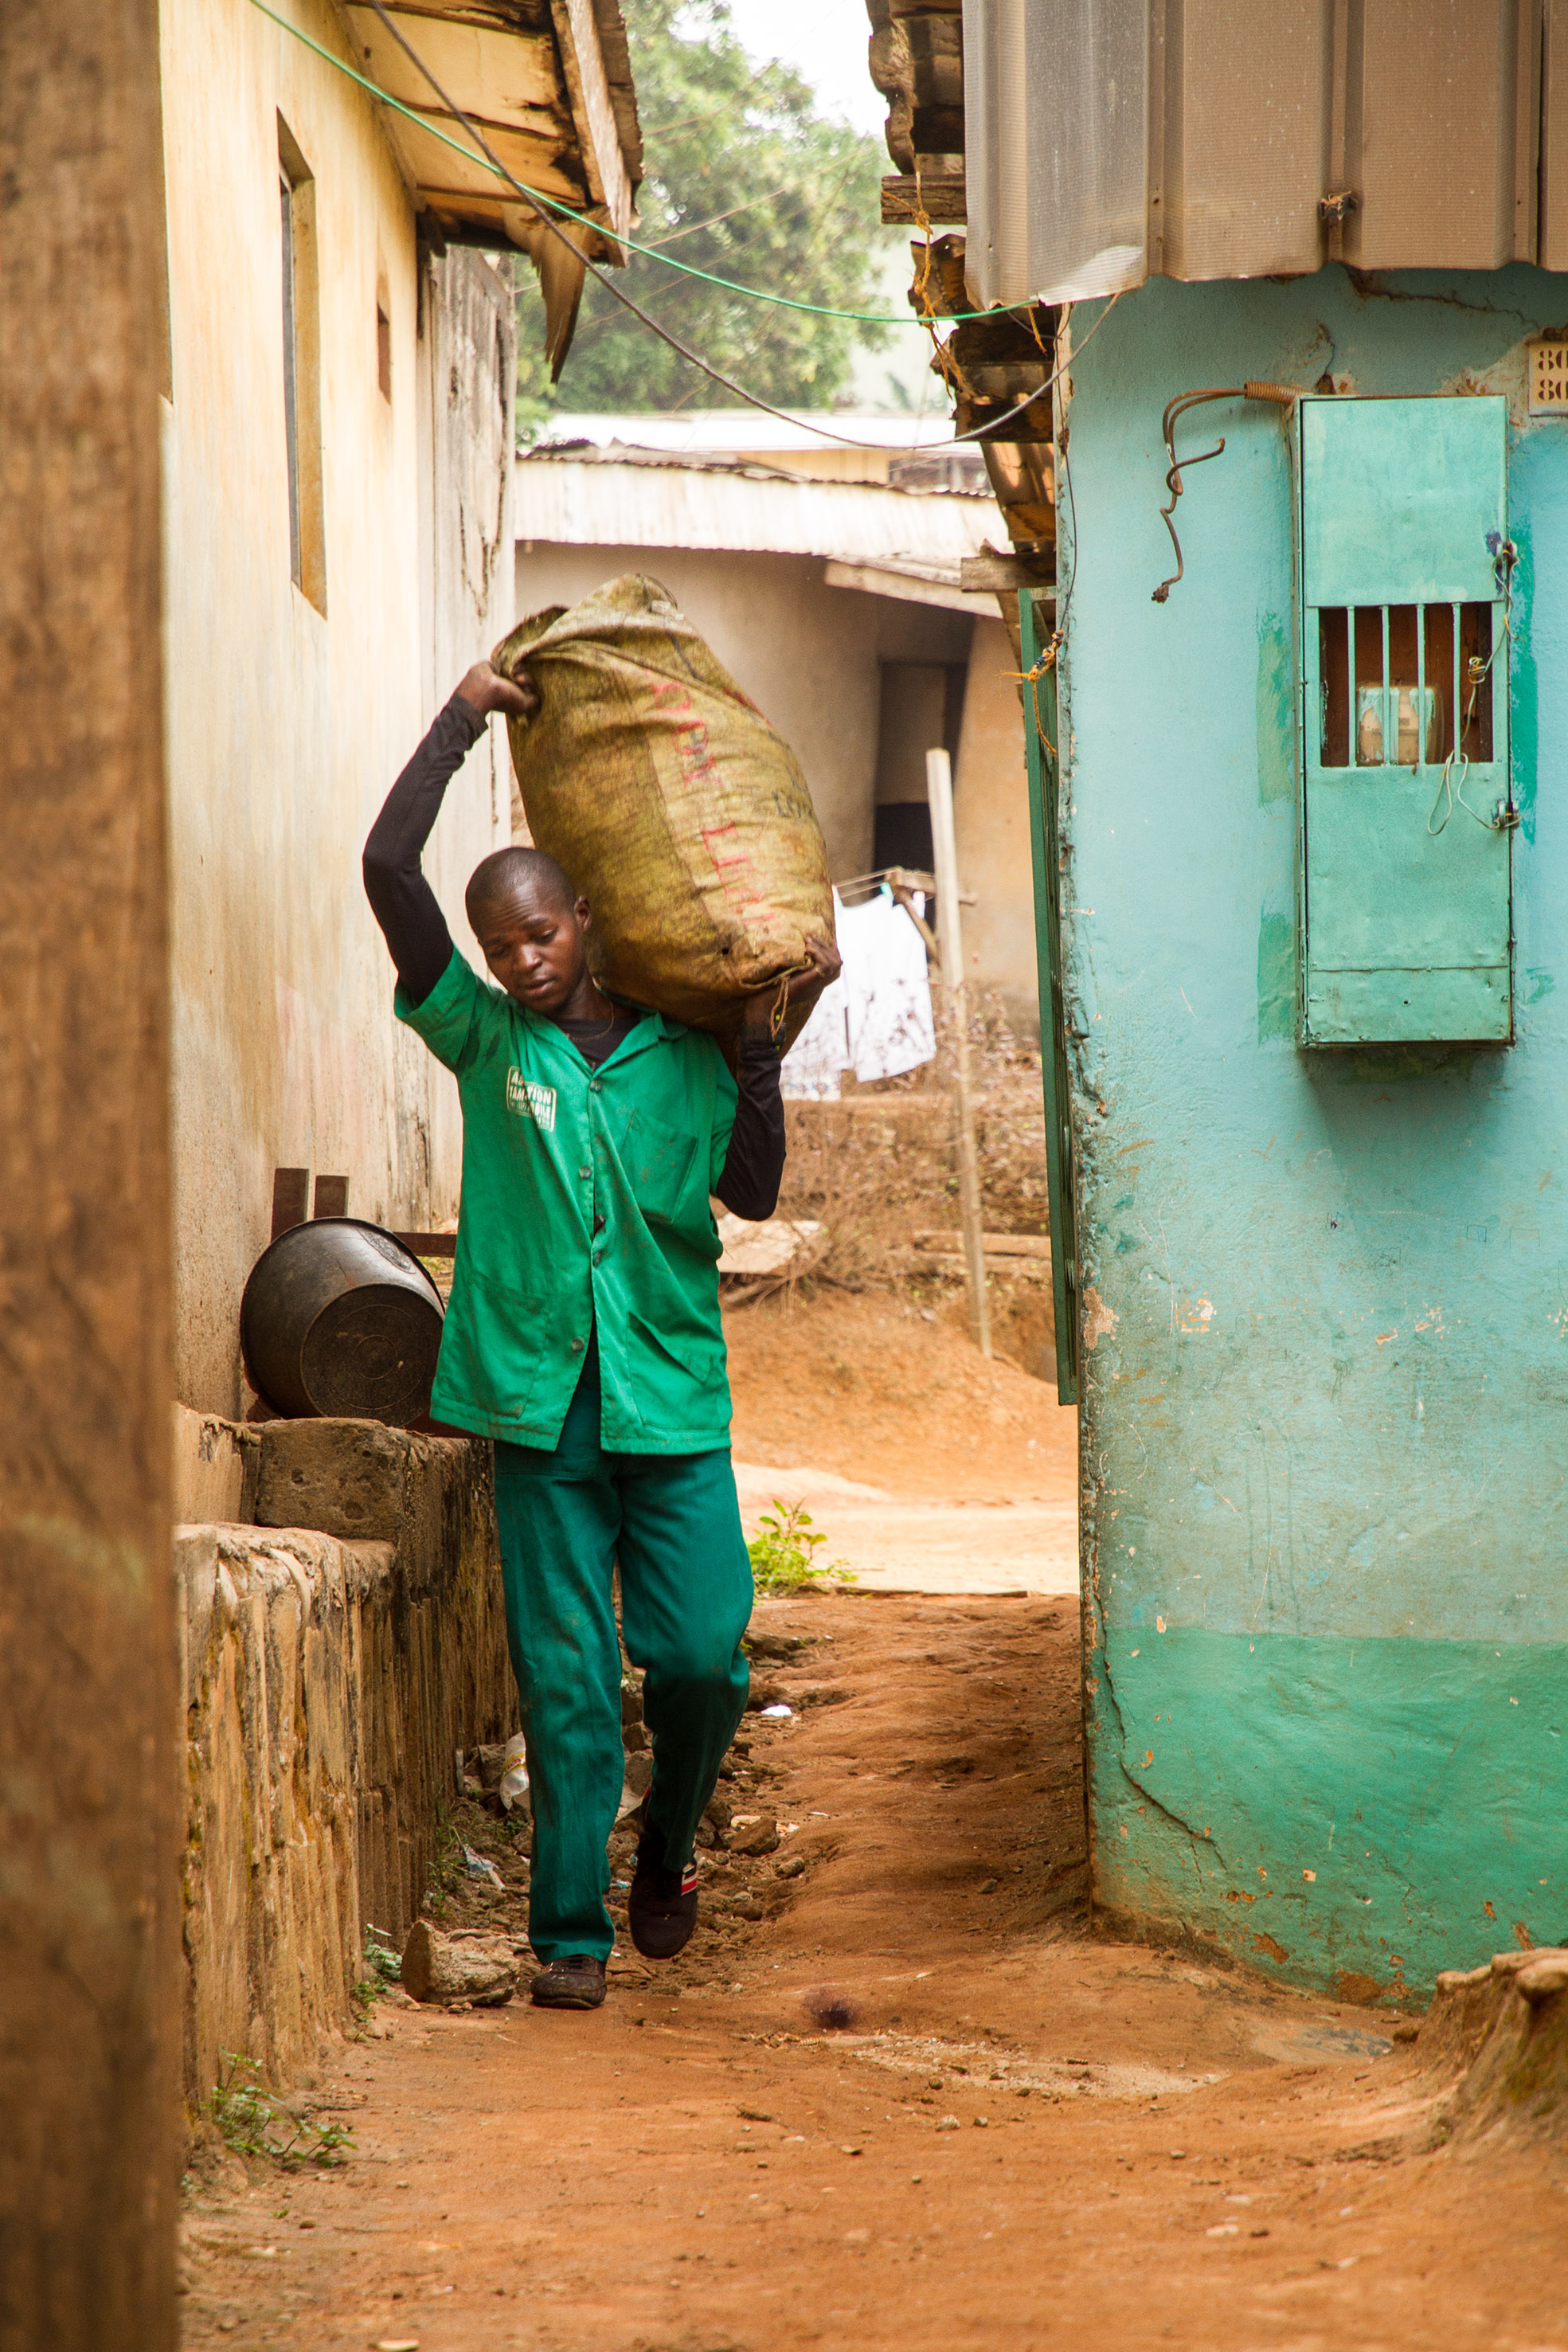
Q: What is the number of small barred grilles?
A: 1